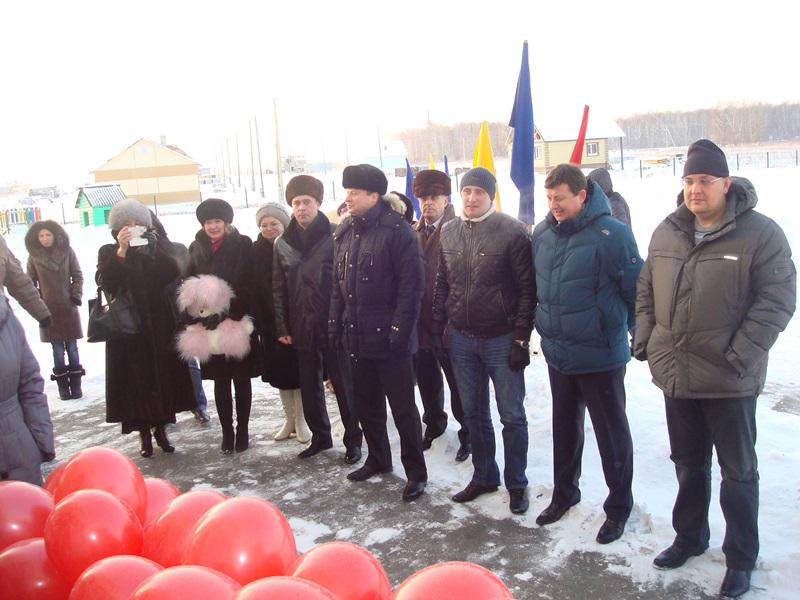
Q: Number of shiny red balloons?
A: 13